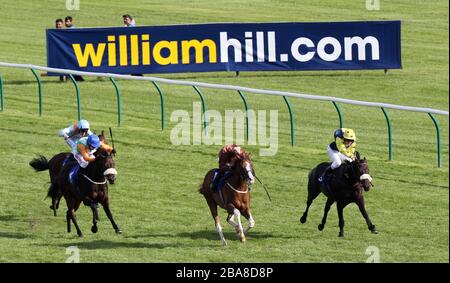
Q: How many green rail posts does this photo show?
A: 11